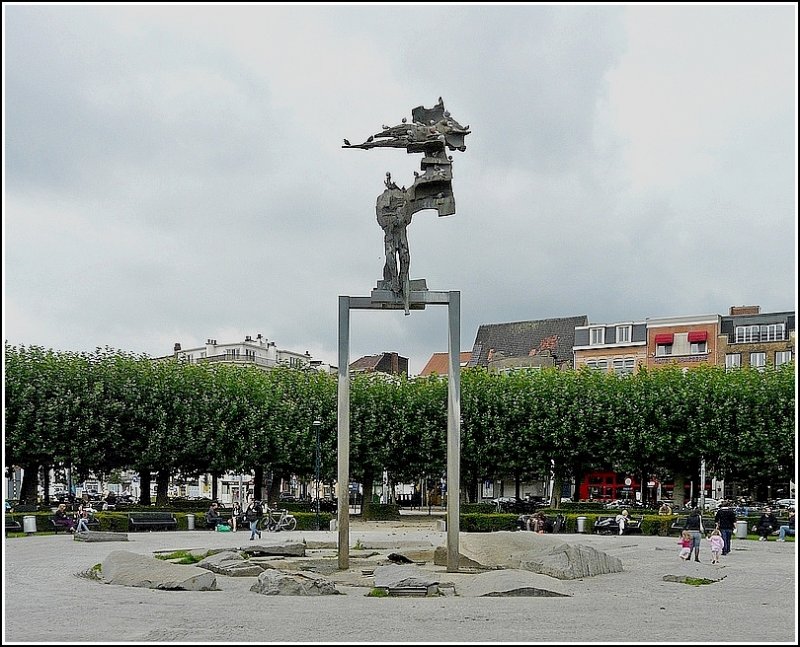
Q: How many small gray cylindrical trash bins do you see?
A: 4